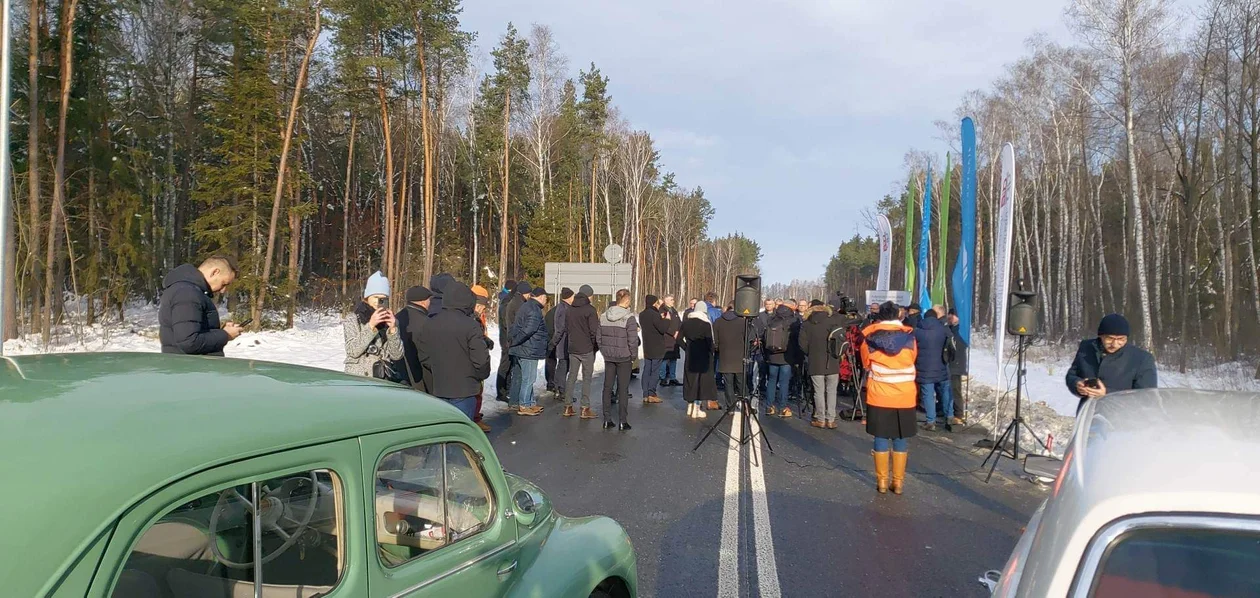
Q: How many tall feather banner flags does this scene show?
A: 6